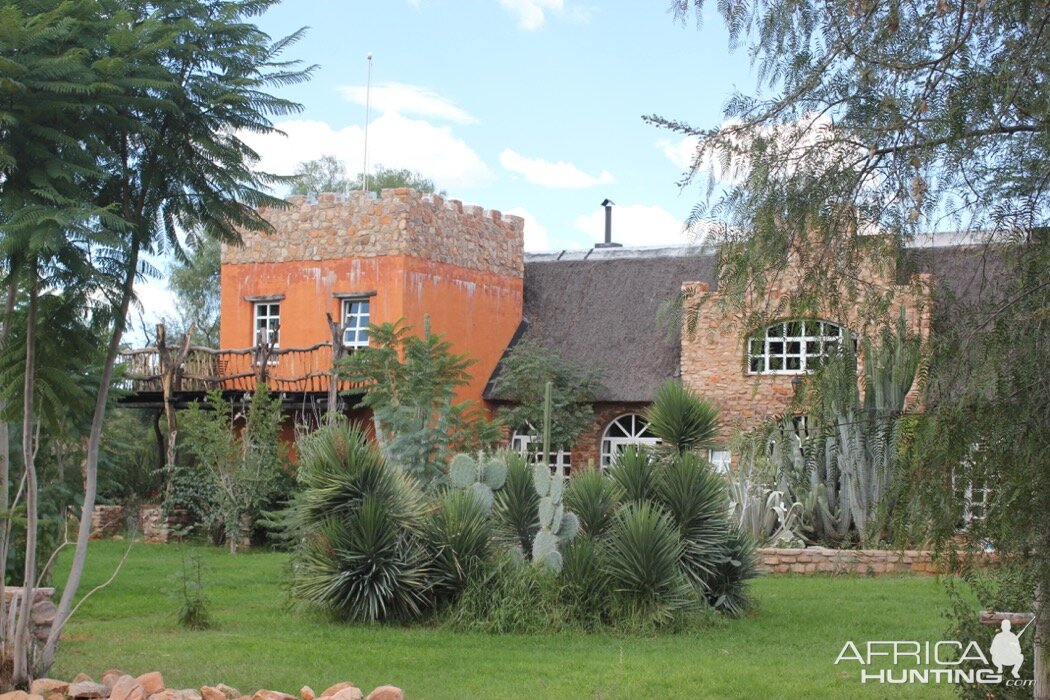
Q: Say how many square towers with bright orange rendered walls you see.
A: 1